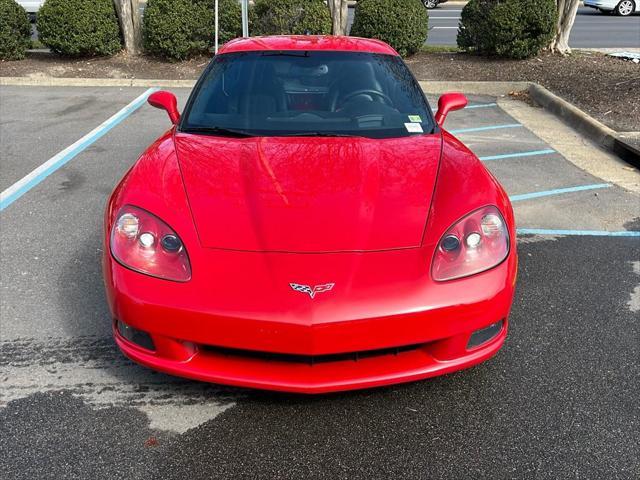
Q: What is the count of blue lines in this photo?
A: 6